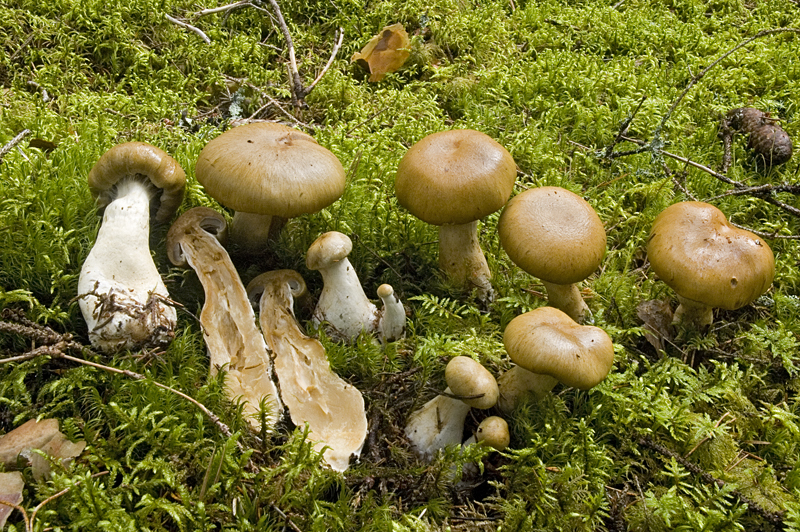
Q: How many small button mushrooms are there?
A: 4